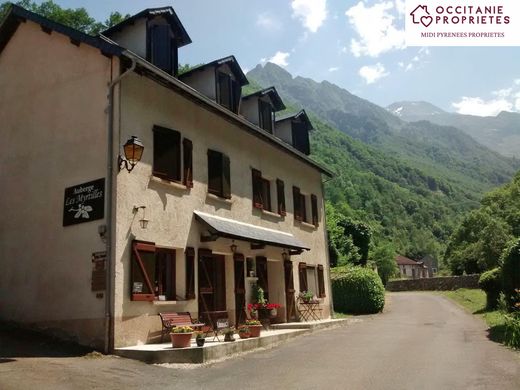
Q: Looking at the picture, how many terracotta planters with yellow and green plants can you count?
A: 2